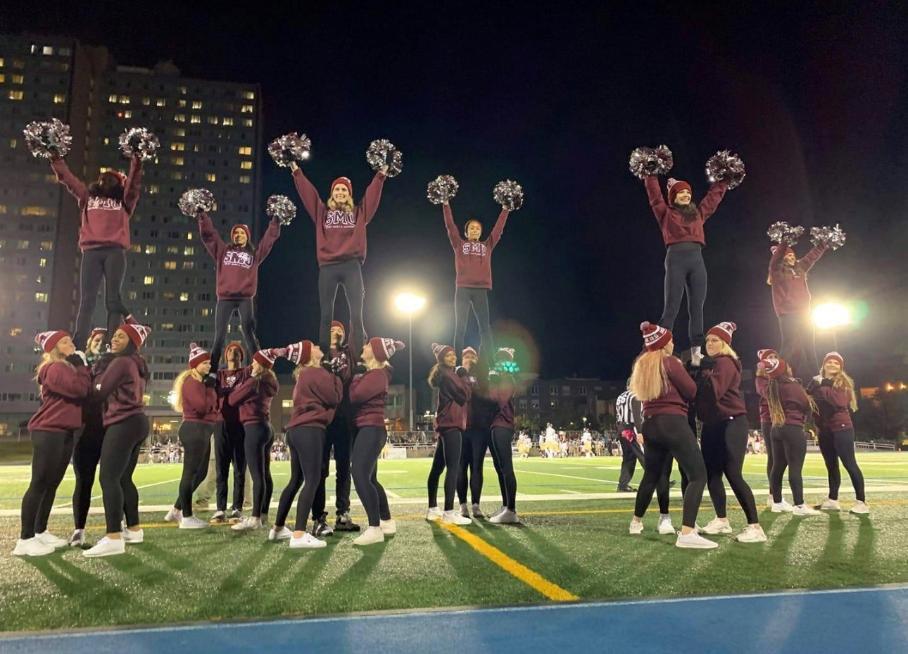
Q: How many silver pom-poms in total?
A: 12